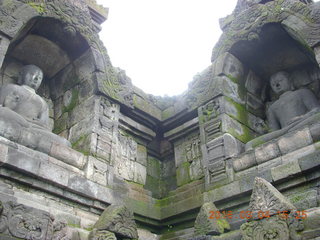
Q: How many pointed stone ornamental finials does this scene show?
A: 3